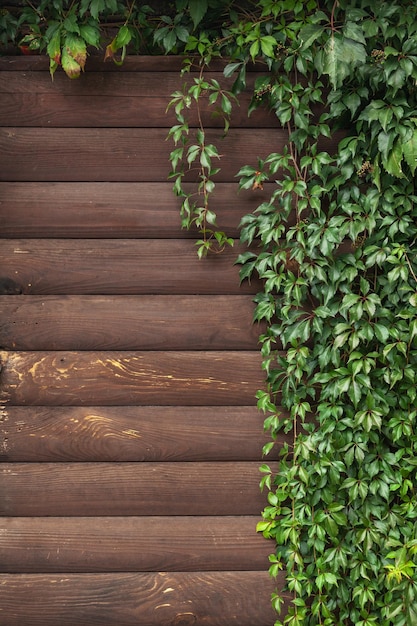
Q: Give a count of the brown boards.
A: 11